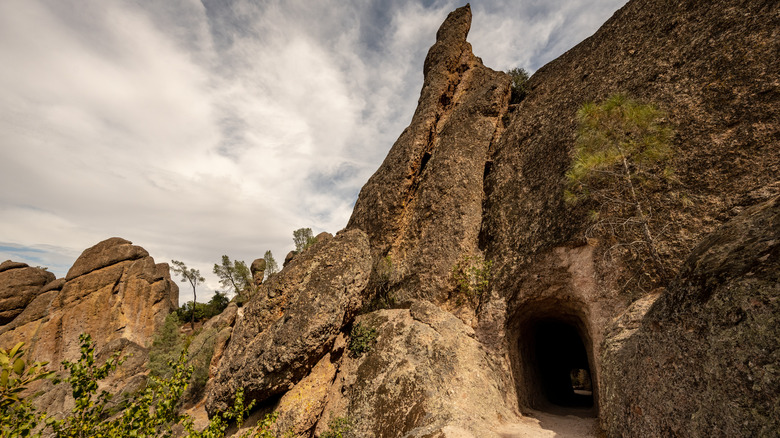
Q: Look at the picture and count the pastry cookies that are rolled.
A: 0